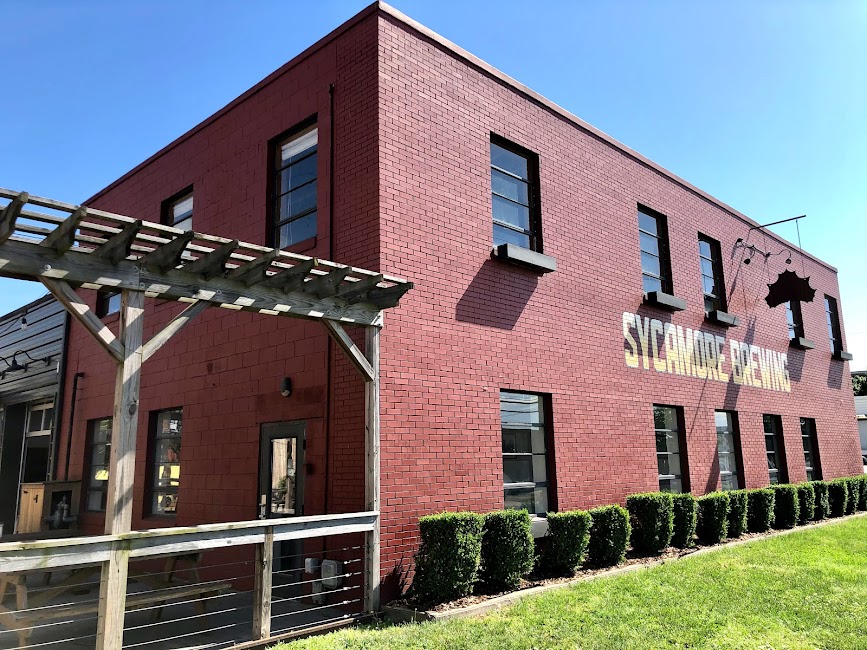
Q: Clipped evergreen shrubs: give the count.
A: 15